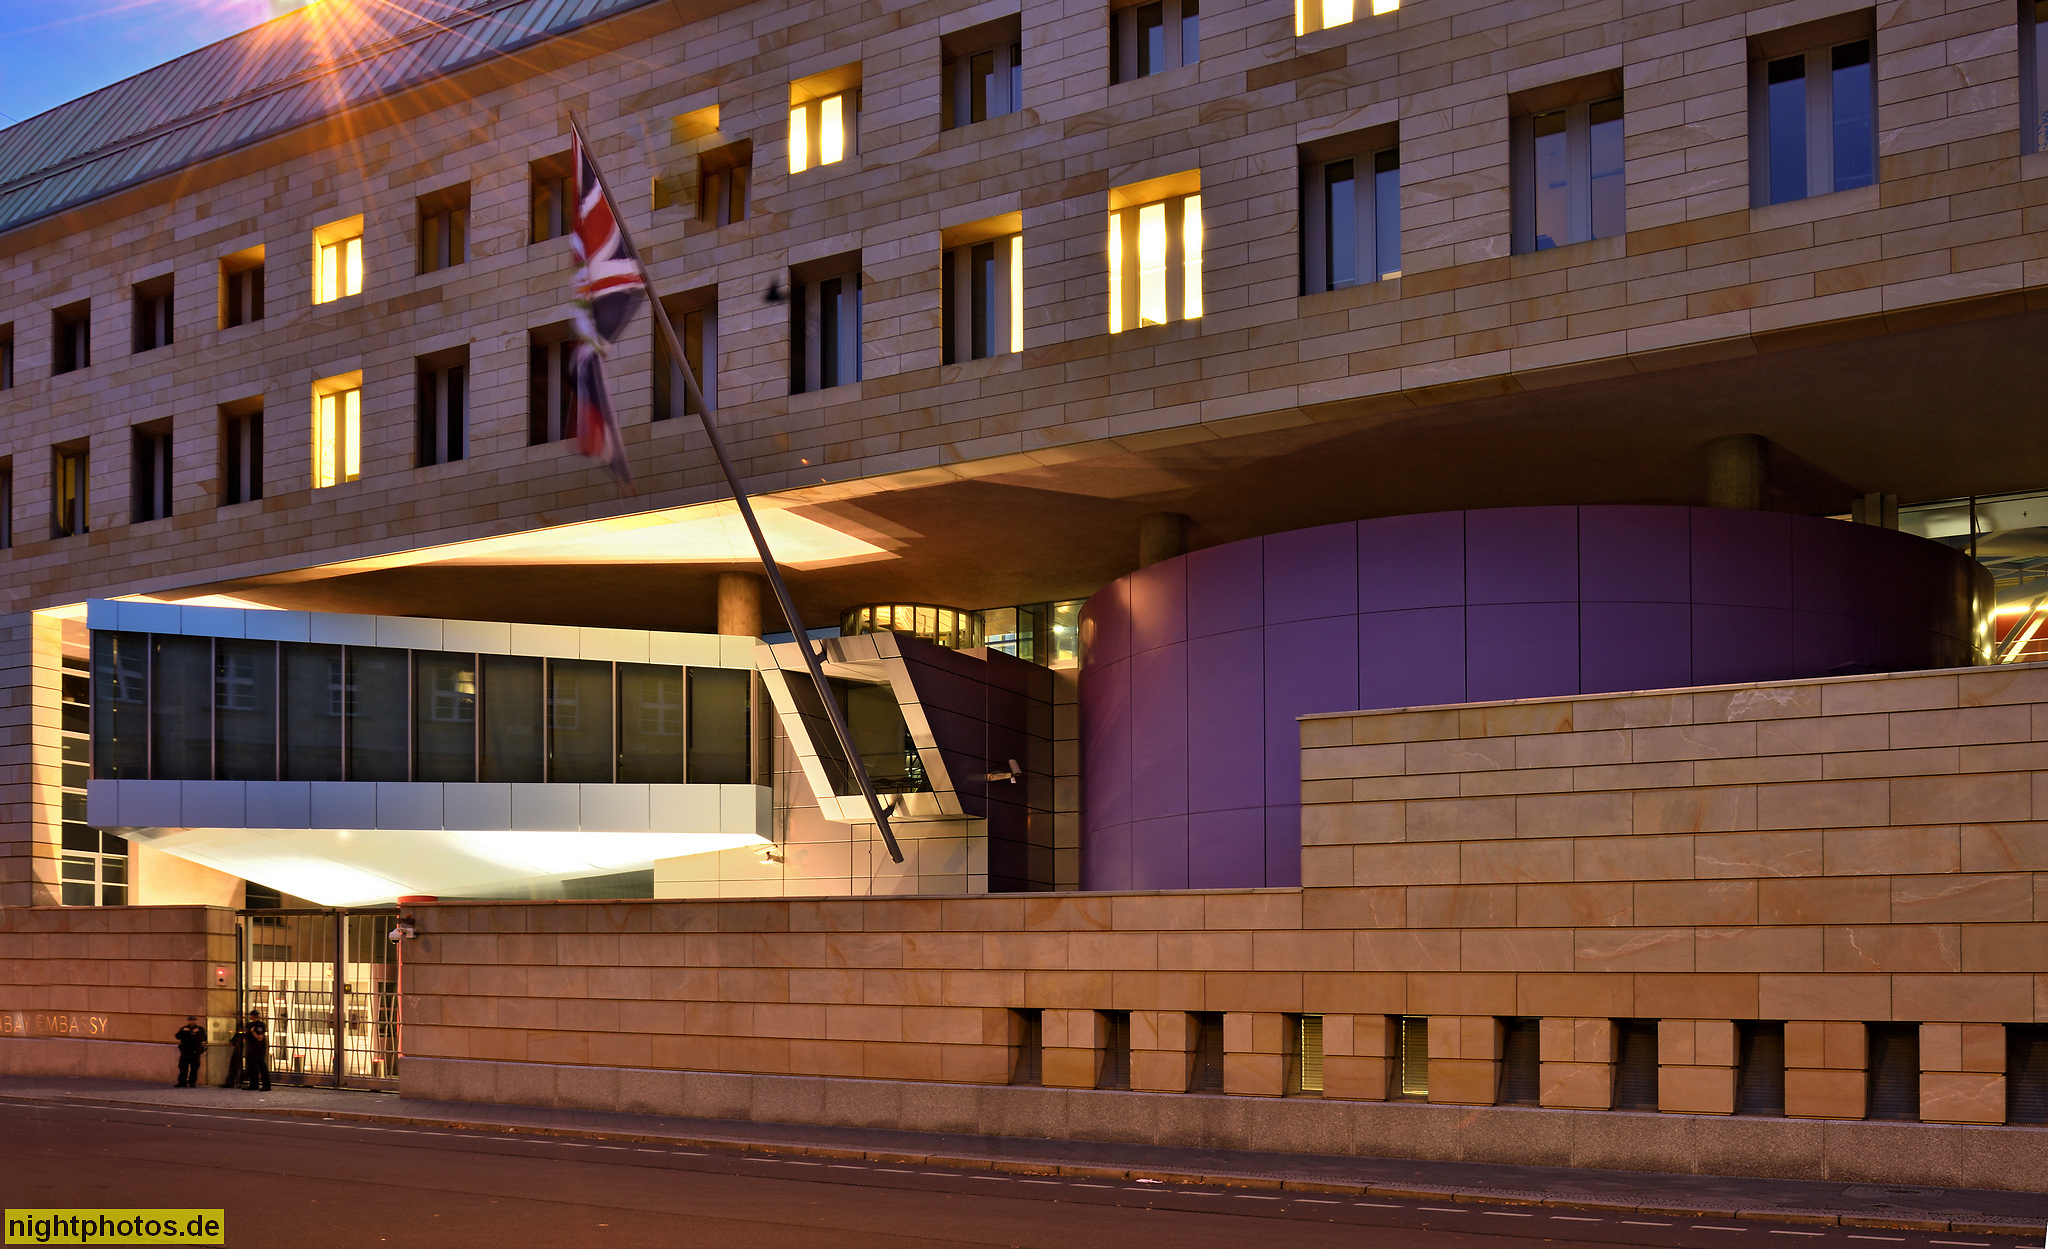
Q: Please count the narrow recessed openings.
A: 10